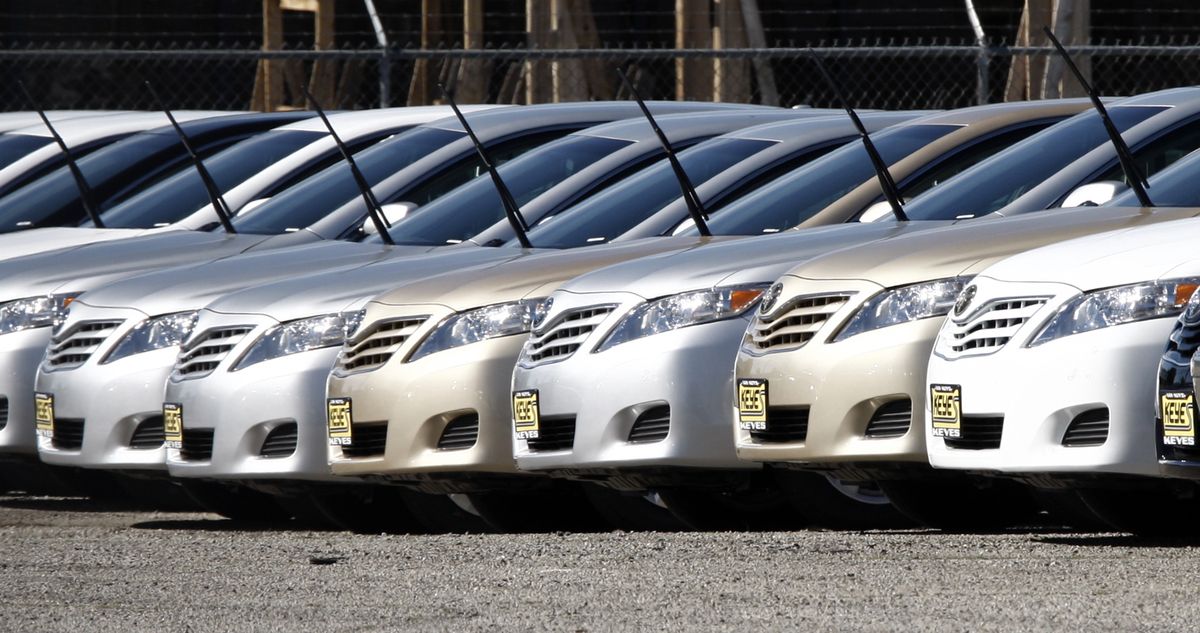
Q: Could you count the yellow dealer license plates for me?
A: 7